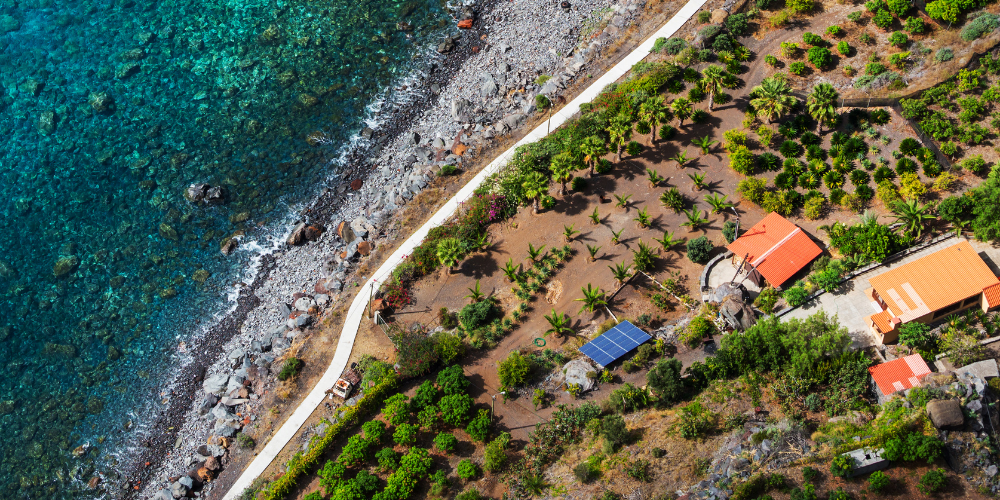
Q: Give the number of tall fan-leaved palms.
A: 10